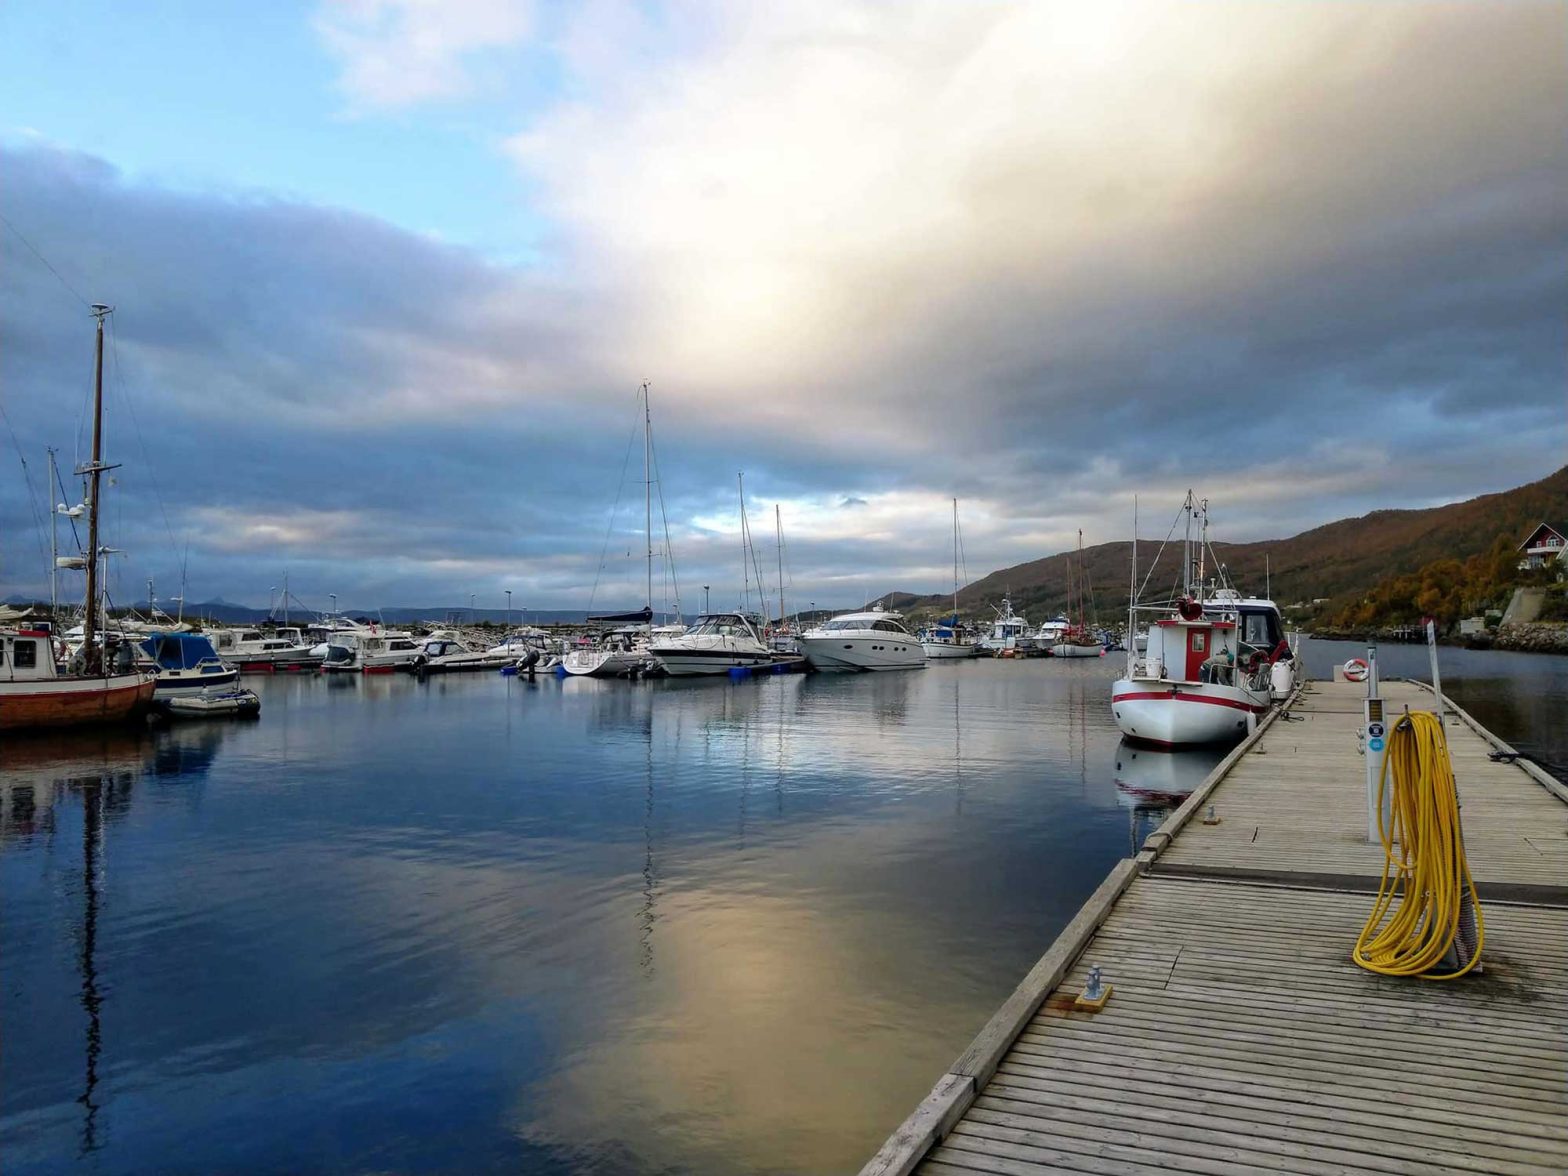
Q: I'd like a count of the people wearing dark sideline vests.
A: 0